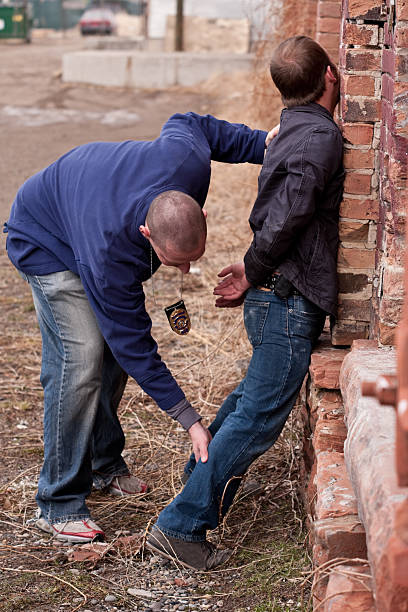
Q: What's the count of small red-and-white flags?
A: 0